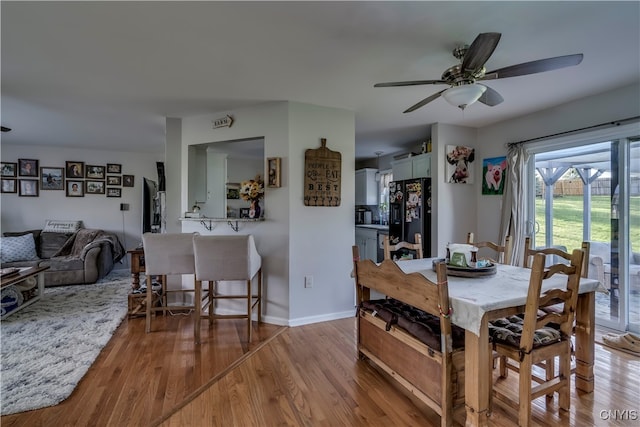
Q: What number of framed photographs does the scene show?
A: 13